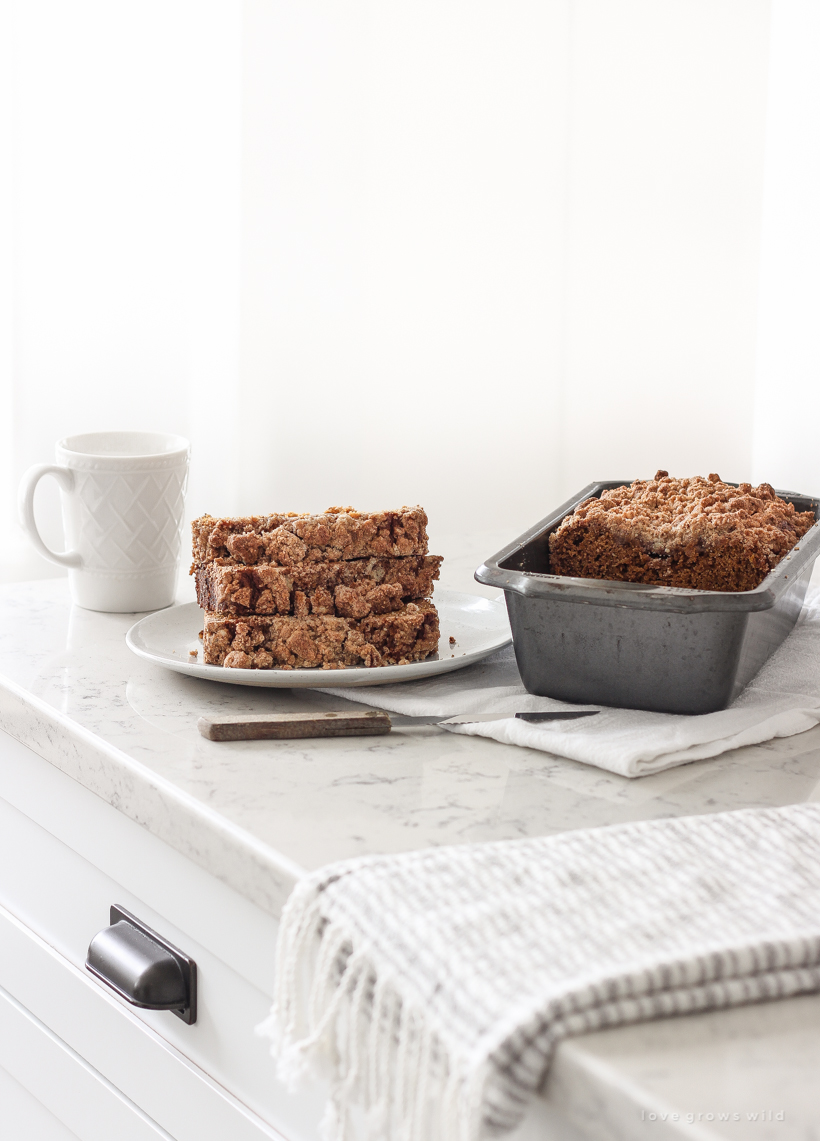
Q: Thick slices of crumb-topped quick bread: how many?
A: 3